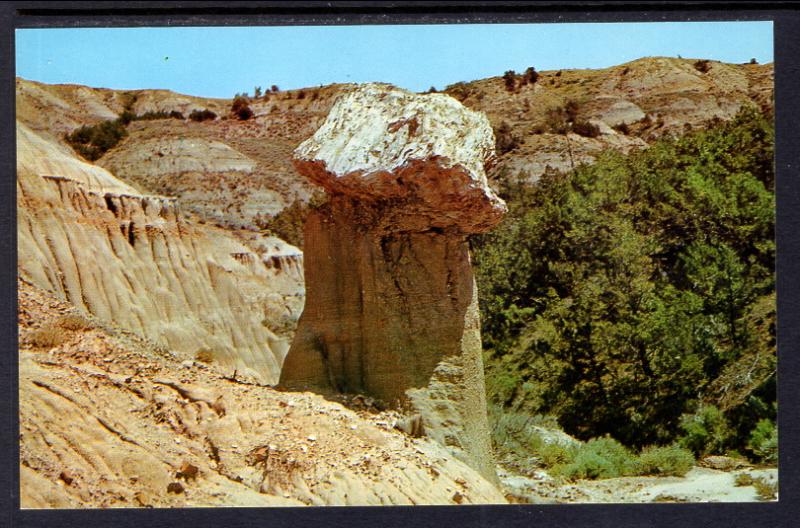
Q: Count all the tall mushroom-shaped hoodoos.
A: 1